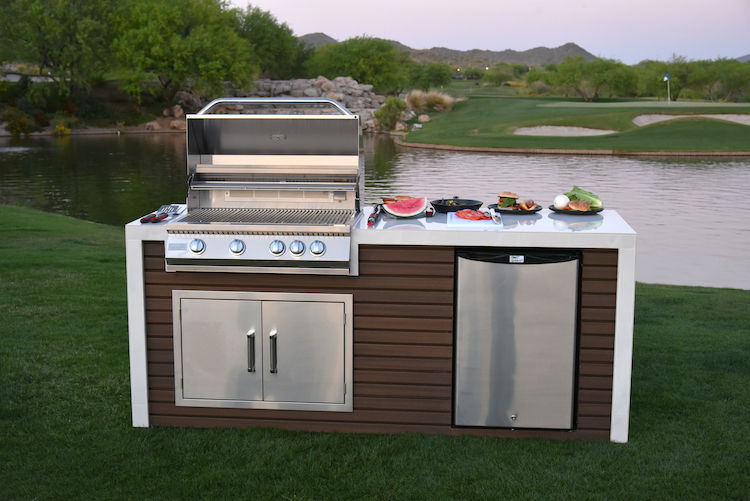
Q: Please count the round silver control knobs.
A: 5